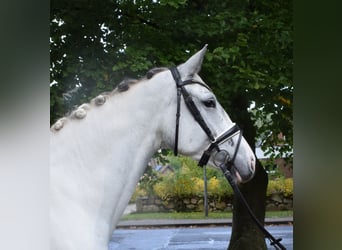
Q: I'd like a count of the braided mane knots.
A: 5